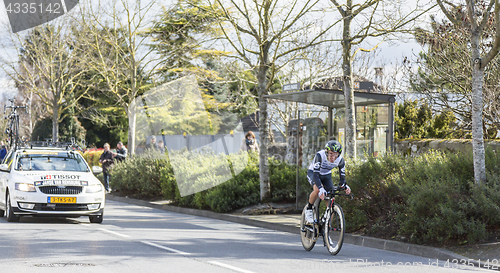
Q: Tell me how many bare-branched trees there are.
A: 5